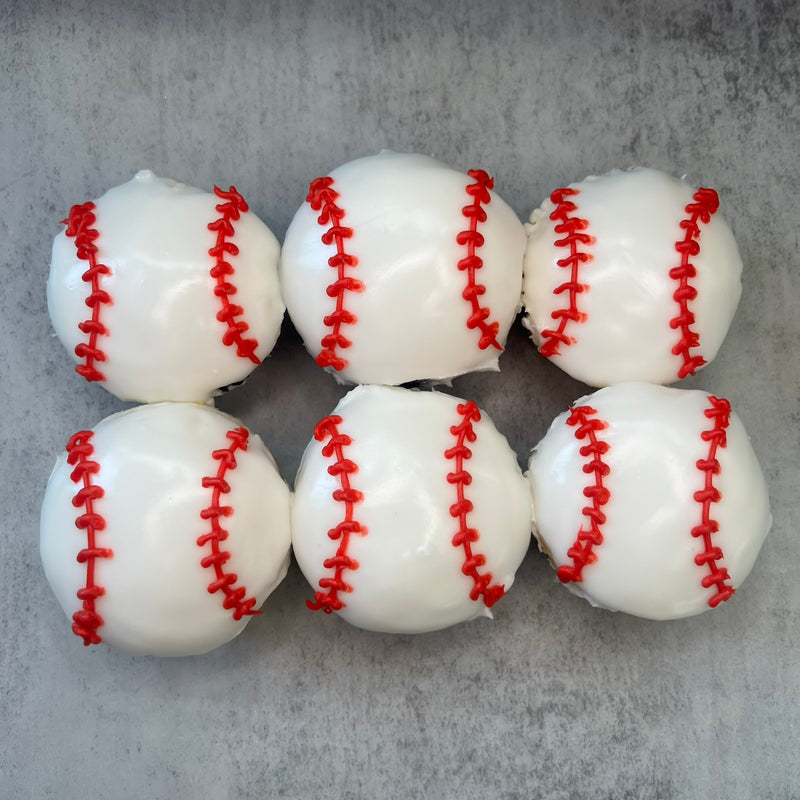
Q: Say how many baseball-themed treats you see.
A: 6